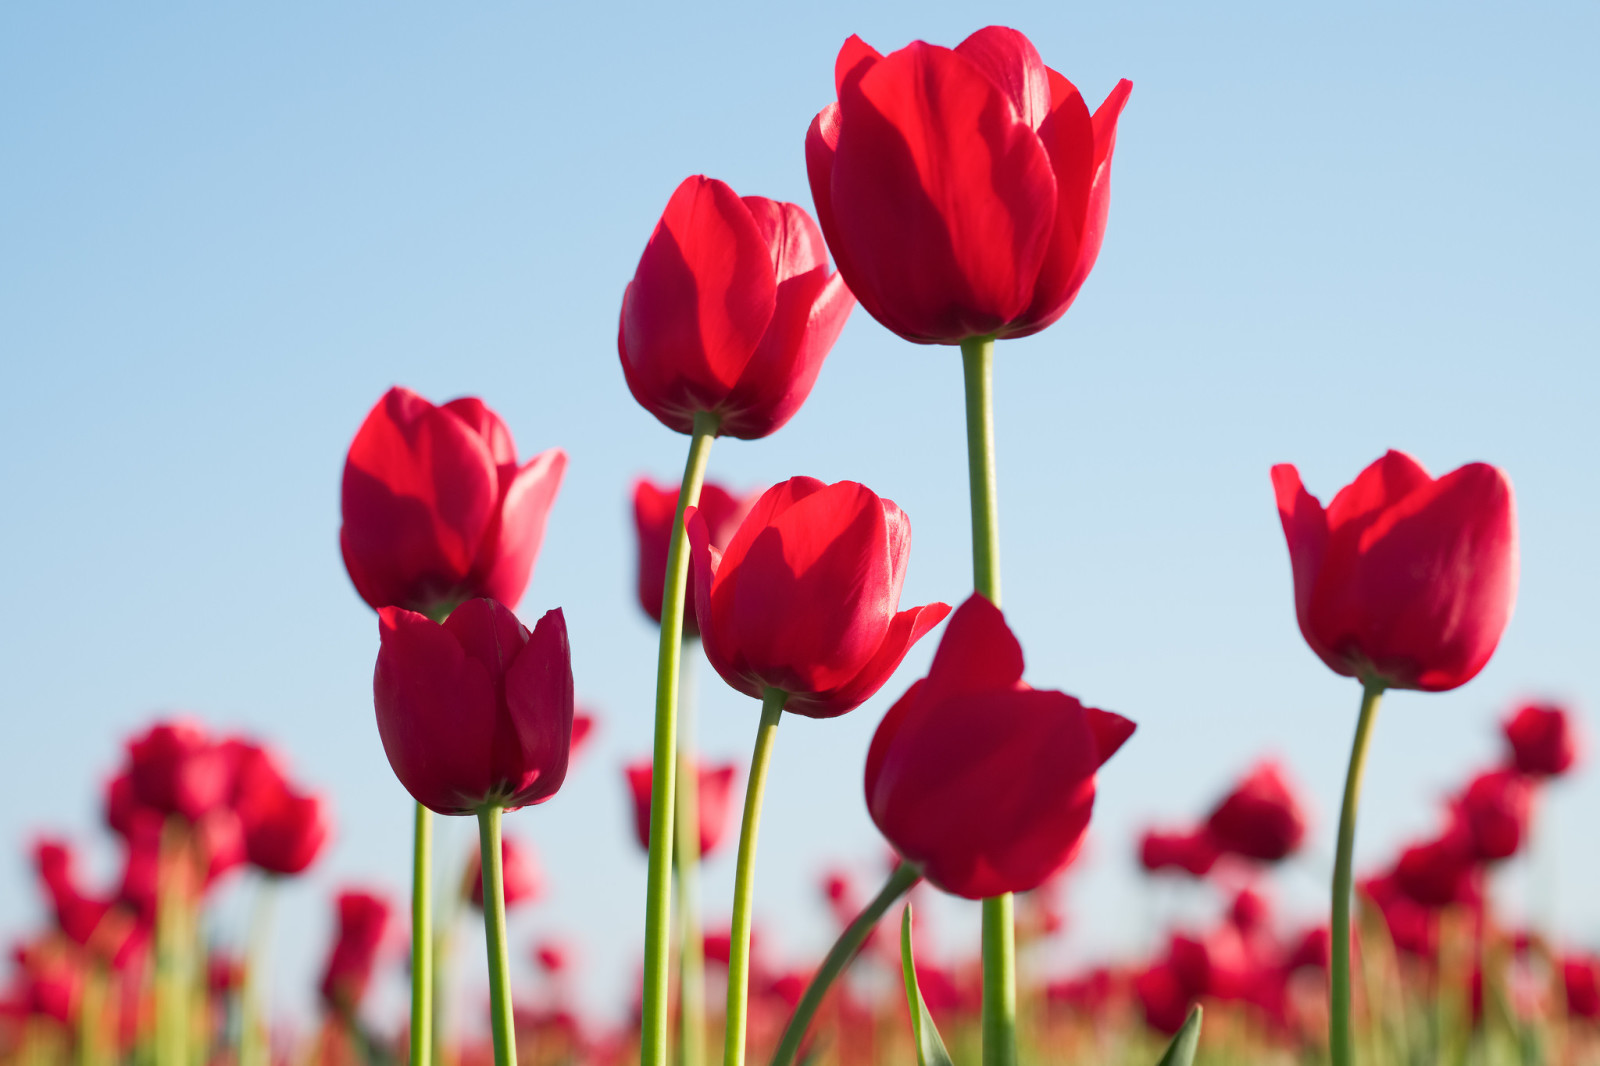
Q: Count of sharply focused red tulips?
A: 7